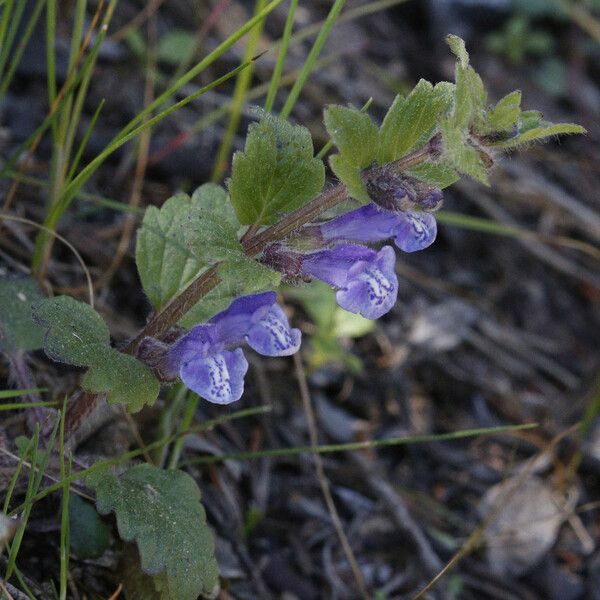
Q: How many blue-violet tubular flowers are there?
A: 4